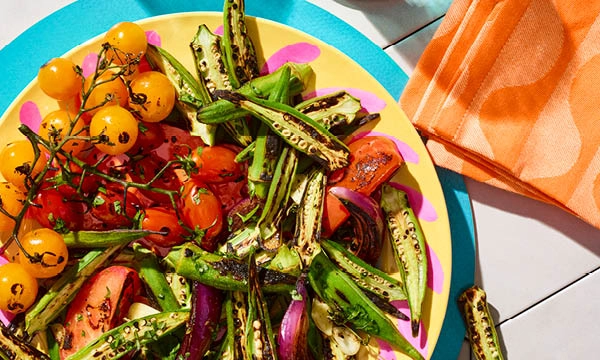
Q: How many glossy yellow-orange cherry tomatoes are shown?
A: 10